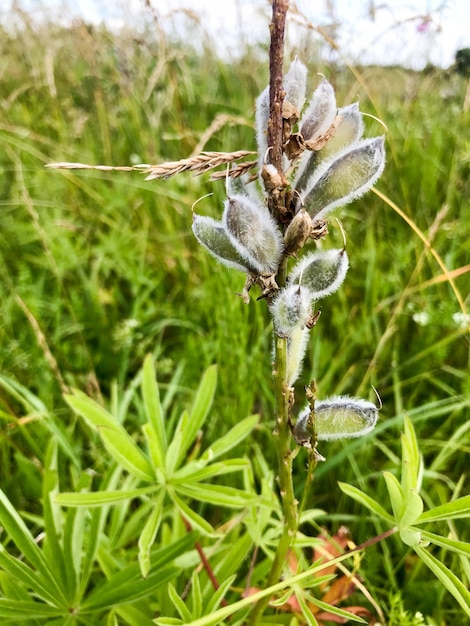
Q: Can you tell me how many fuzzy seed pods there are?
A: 12